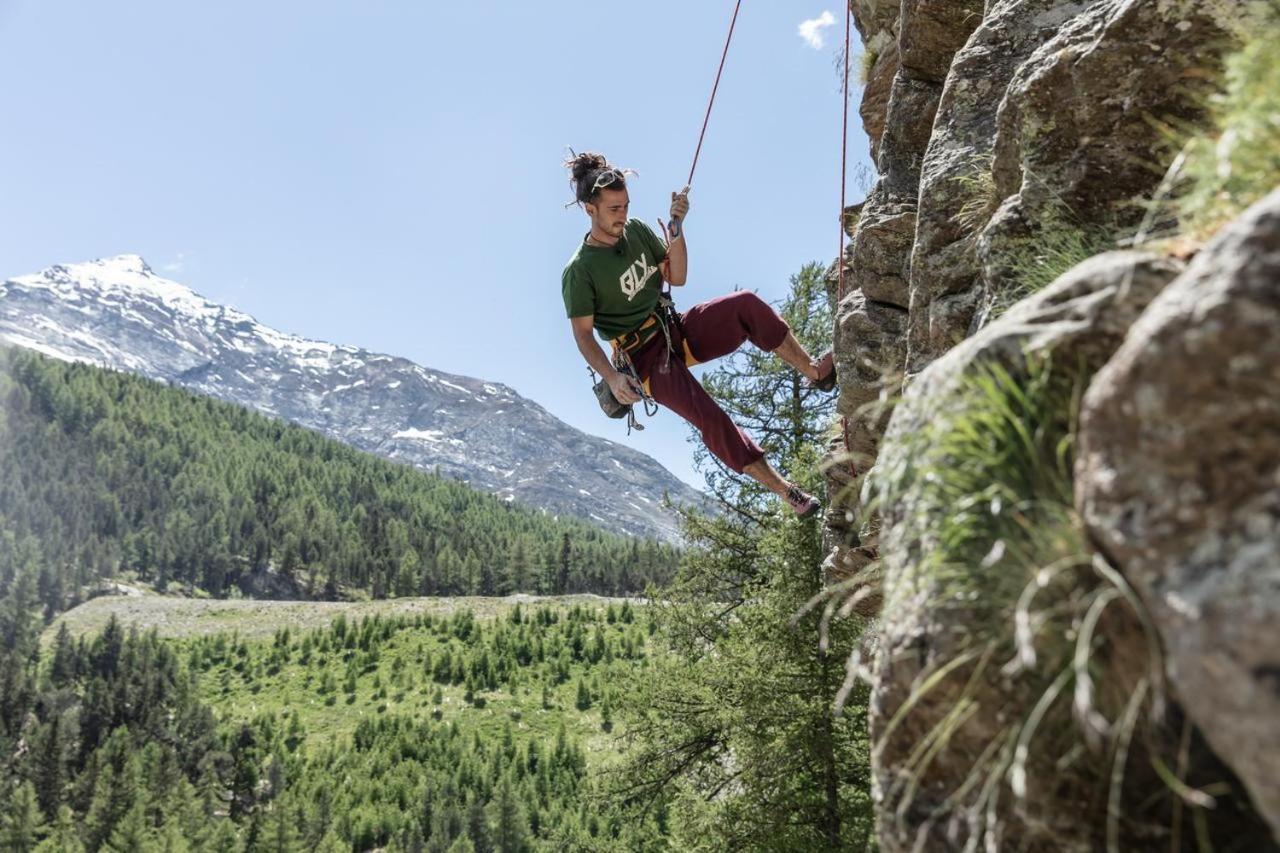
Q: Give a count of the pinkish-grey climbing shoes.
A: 2